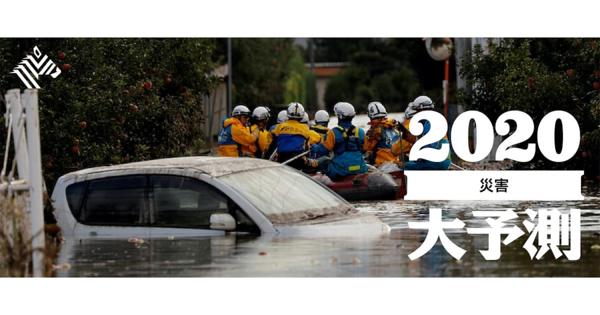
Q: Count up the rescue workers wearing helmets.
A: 10